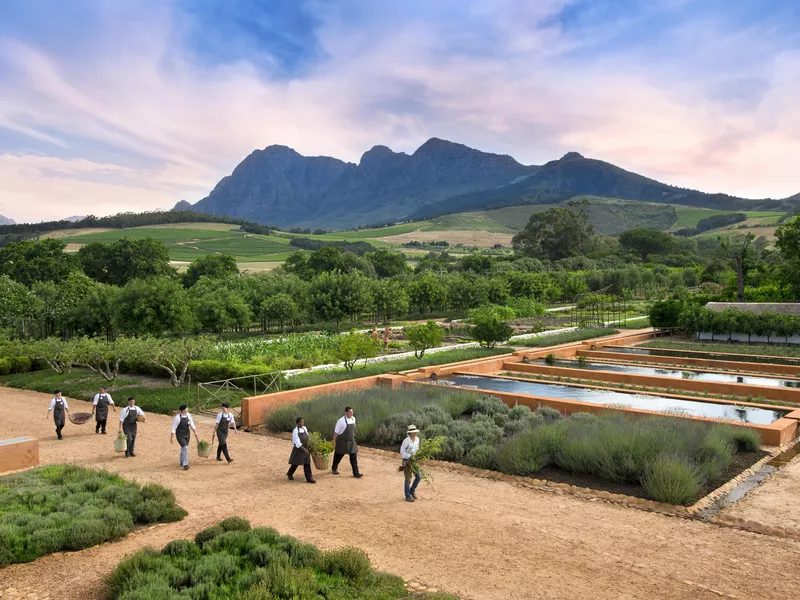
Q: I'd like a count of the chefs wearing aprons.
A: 7